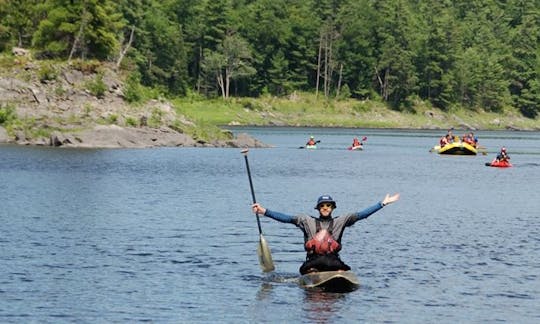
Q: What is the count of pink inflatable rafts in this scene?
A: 0